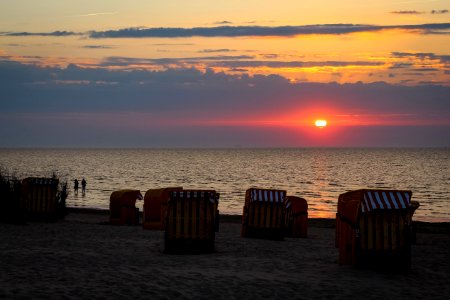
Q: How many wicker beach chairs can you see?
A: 7